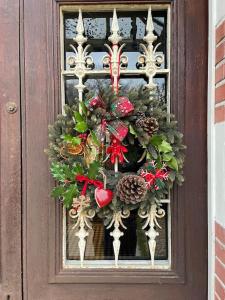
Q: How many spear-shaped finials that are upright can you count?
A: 3